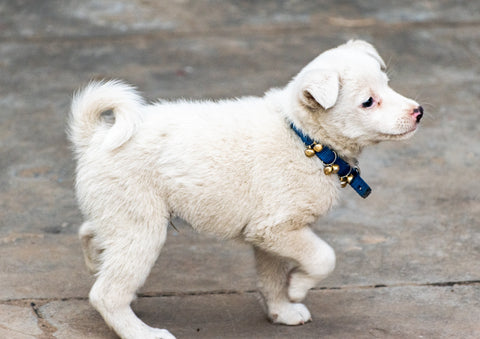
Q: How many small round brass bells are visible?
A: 6